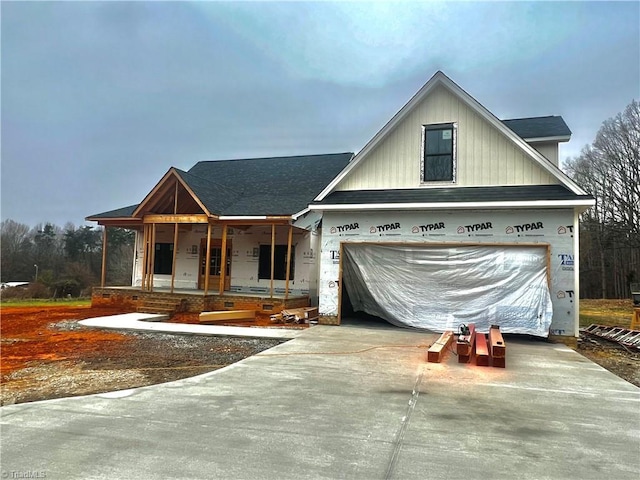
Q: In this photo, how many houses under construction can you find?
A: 1